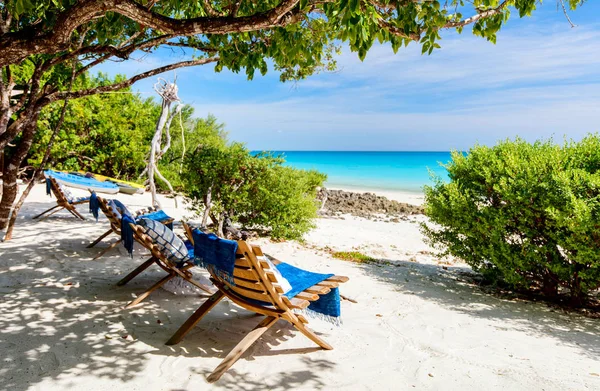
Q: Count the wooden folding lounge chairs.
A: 4